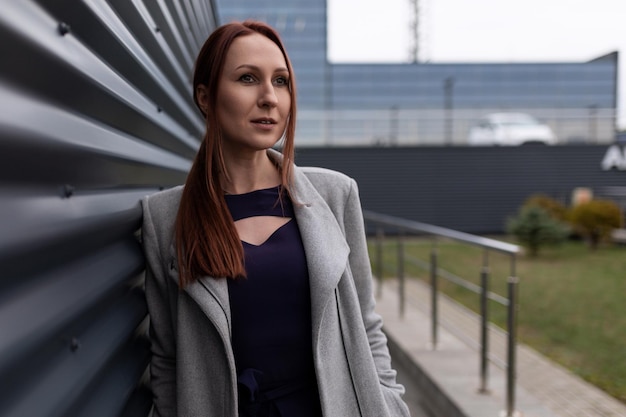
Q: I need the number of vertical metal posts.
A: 5